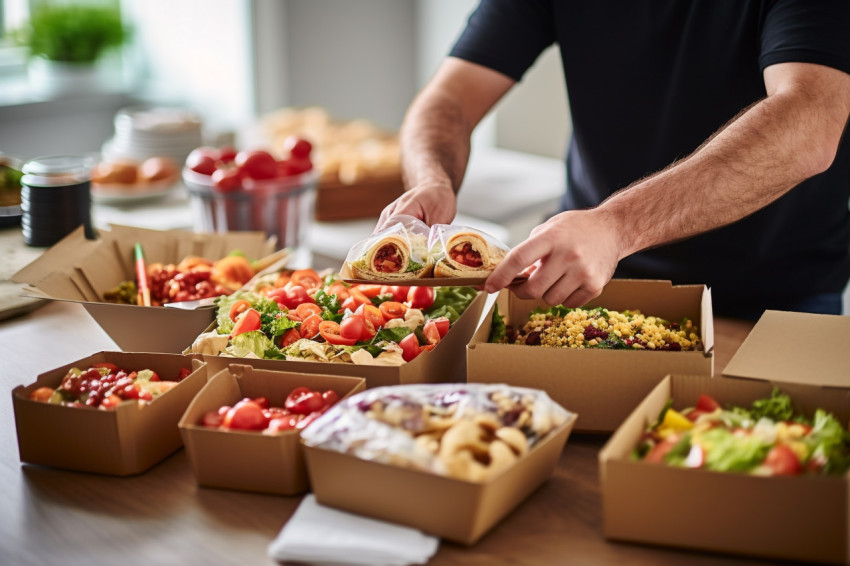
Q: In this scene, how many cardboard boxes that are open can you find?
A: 7